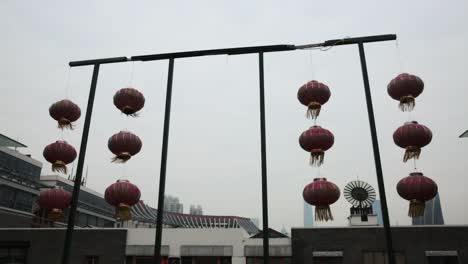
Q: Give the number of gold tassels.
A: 12